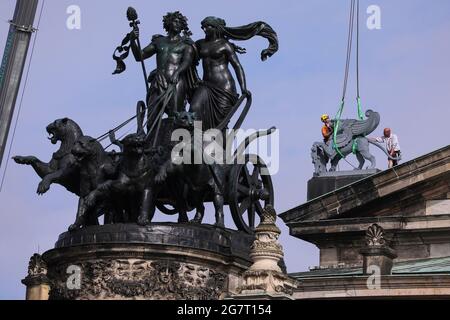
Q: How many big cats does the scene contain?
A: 4